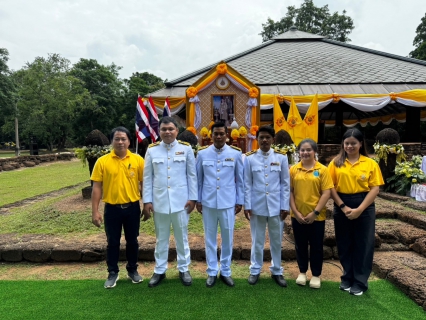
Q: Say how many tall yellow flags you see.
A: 3